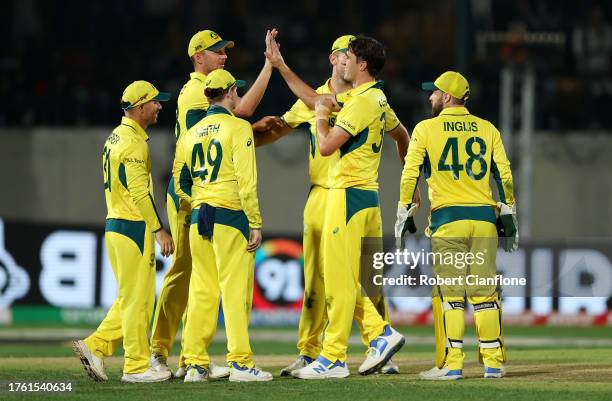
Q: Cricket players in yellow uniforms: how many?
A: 6